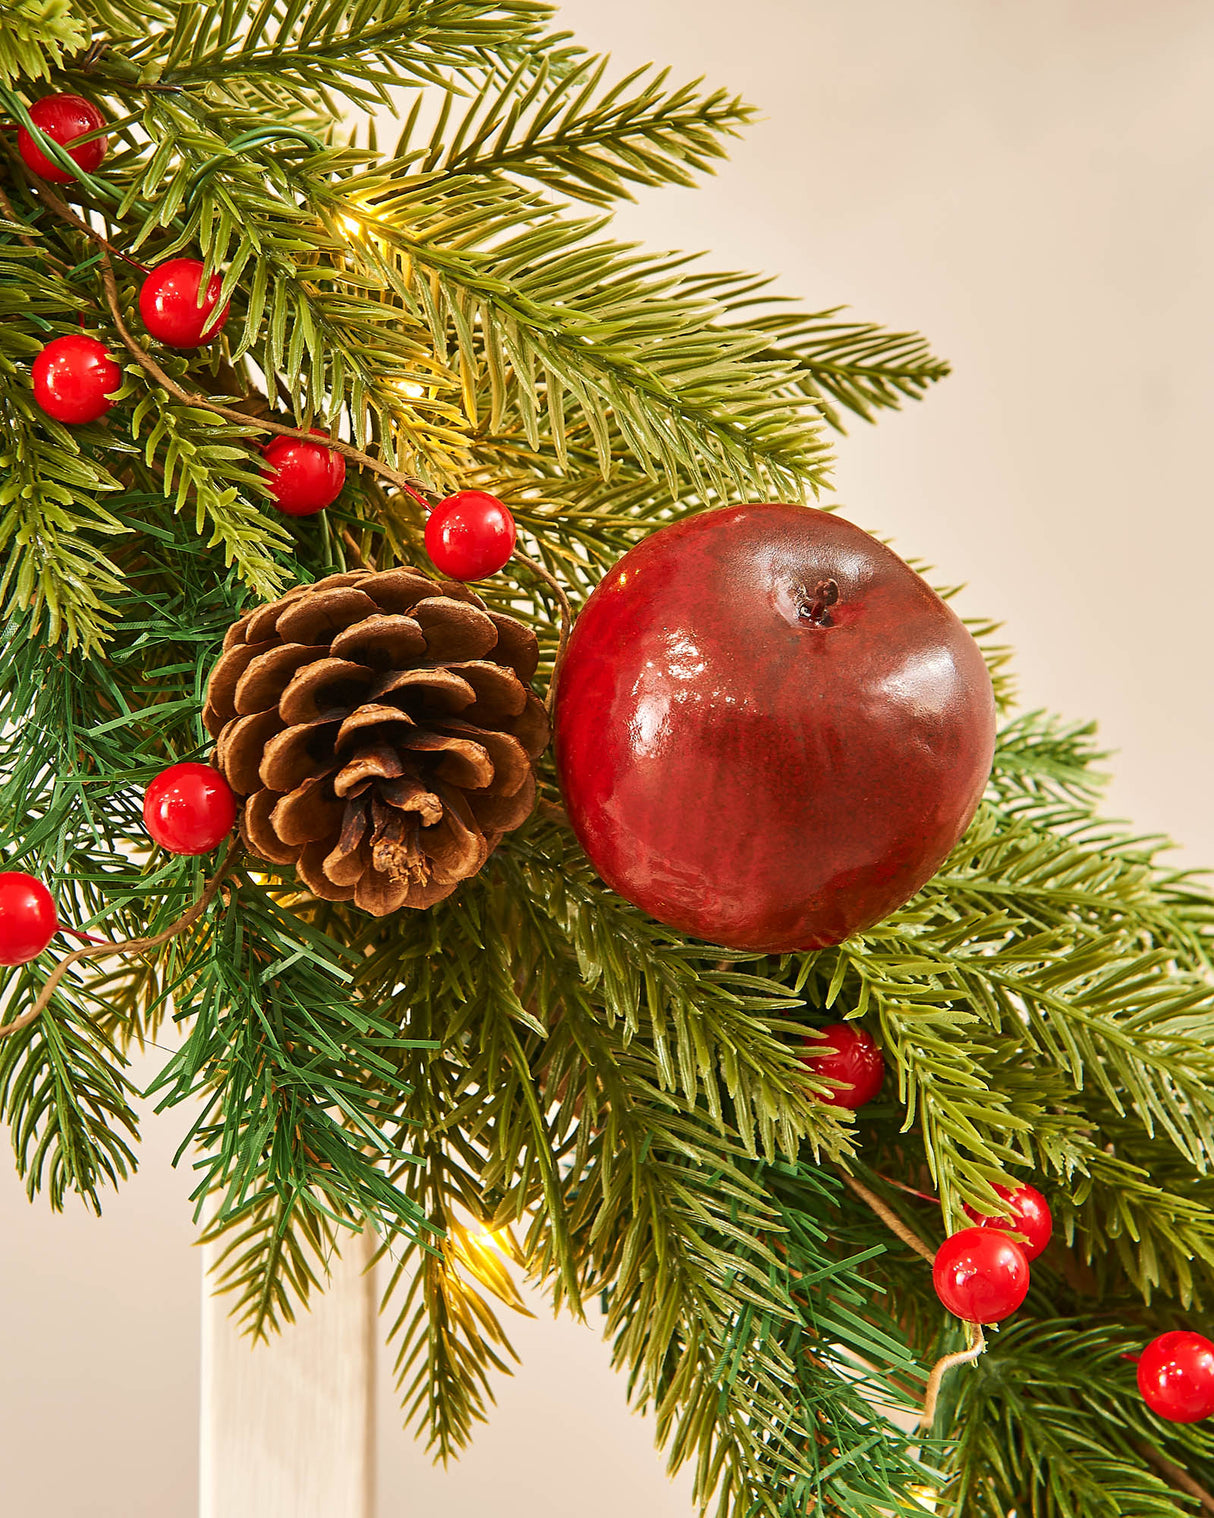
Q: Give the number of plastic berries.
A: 11